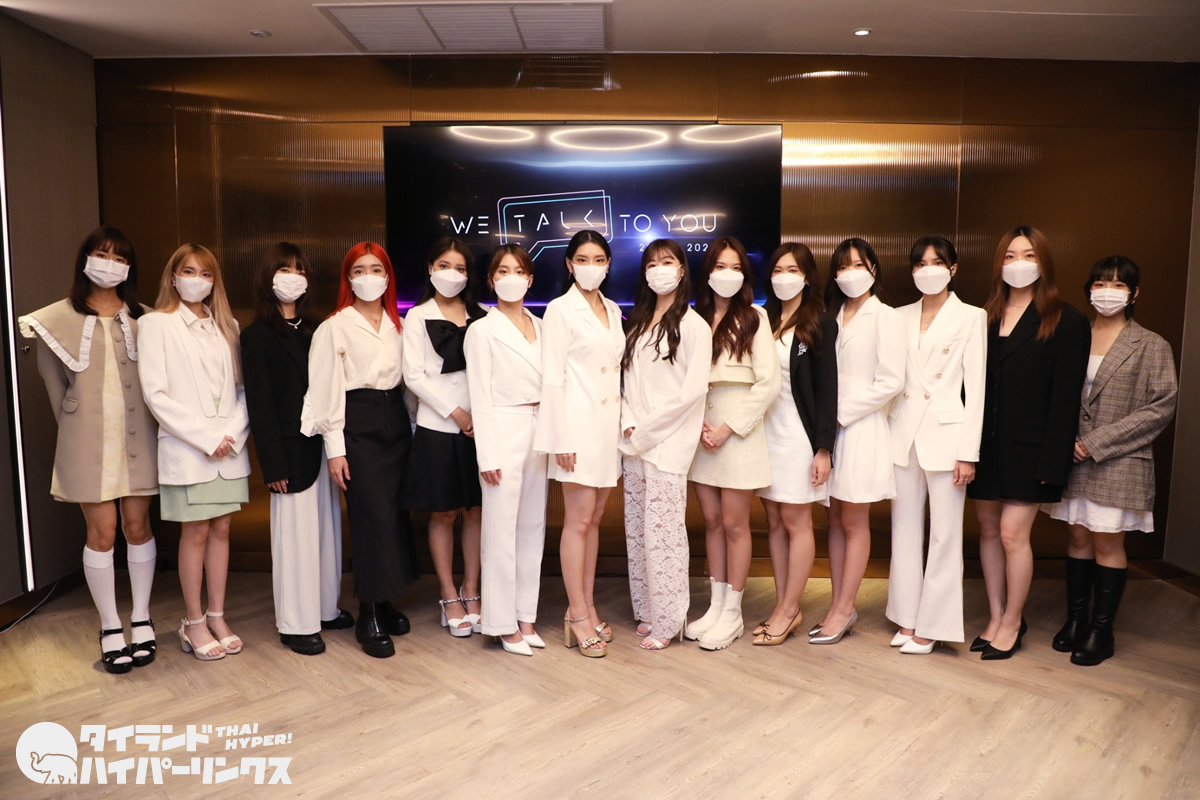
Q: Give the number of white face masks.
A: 14